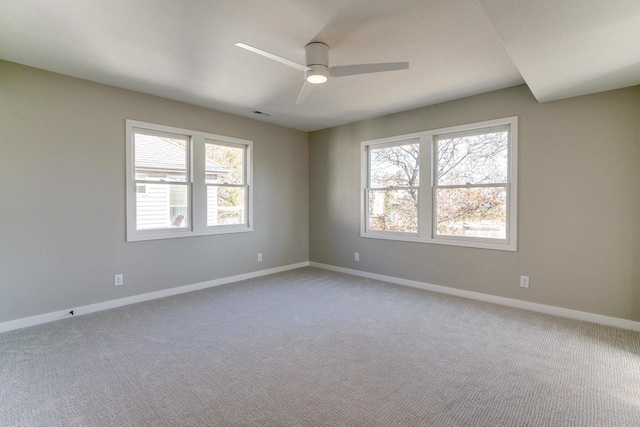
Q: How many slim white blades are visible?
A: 3